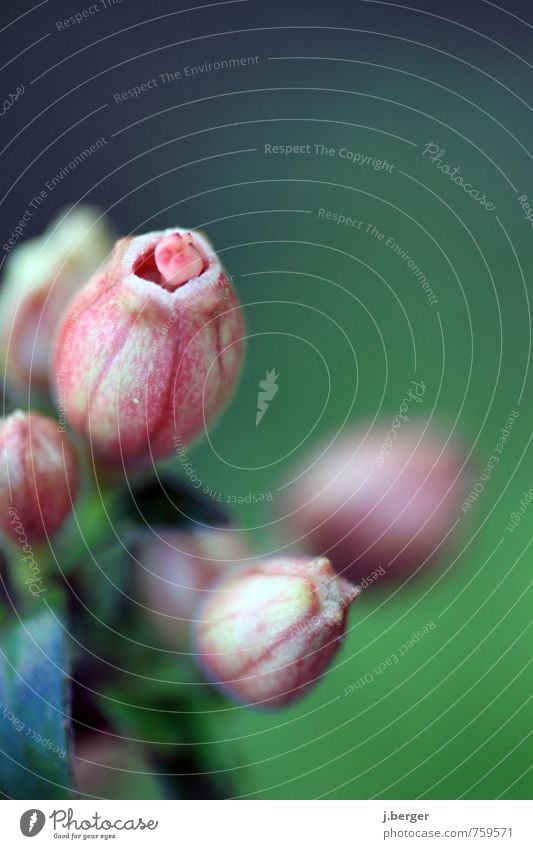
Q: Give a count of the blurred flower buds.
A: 3